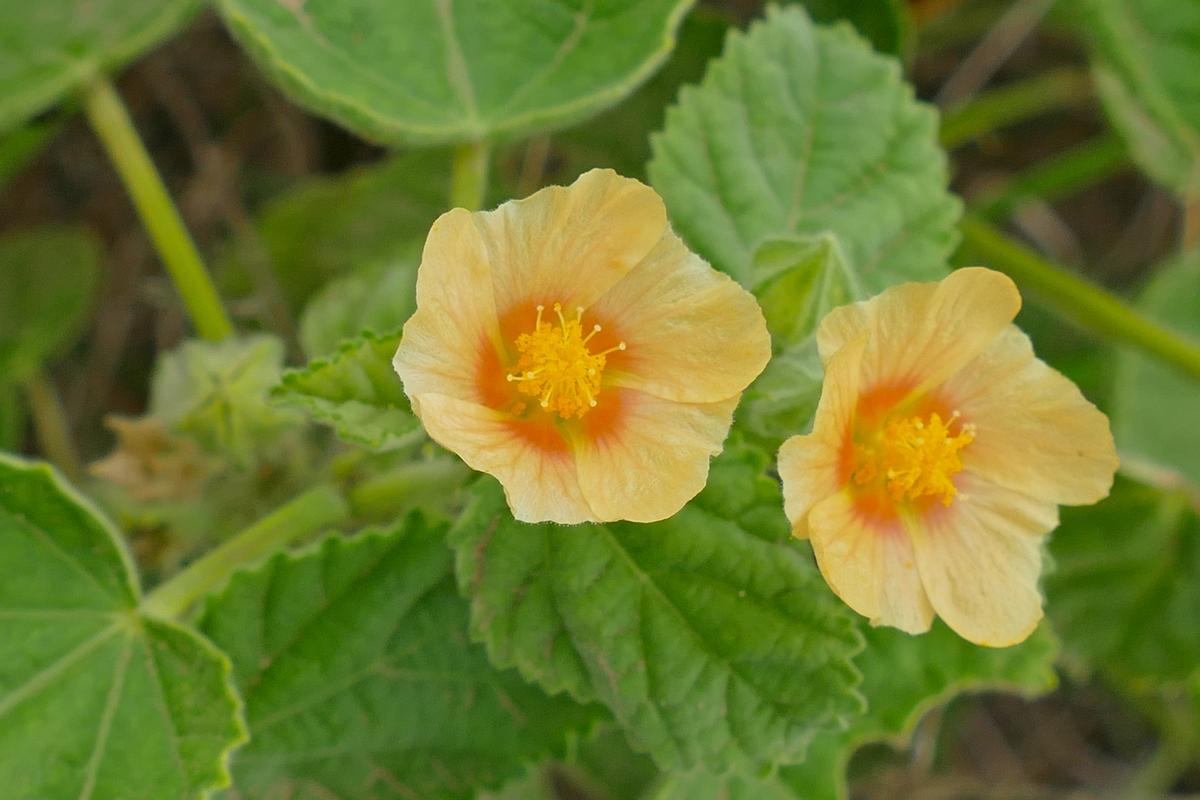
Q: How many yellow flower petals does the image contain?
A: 10